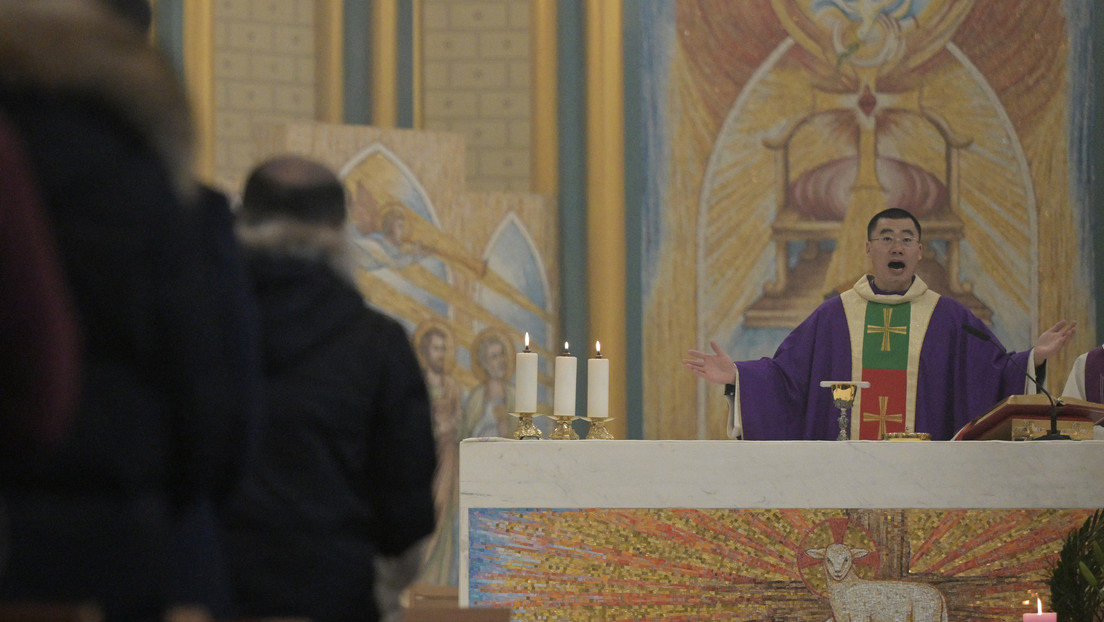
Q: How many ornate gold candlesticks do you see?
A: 3